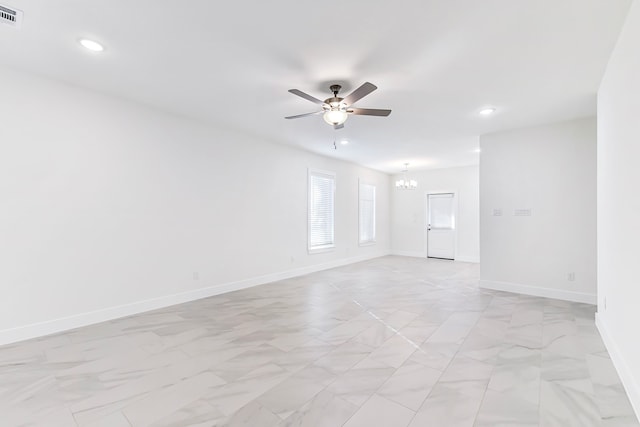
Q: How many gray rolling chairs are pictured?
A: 0